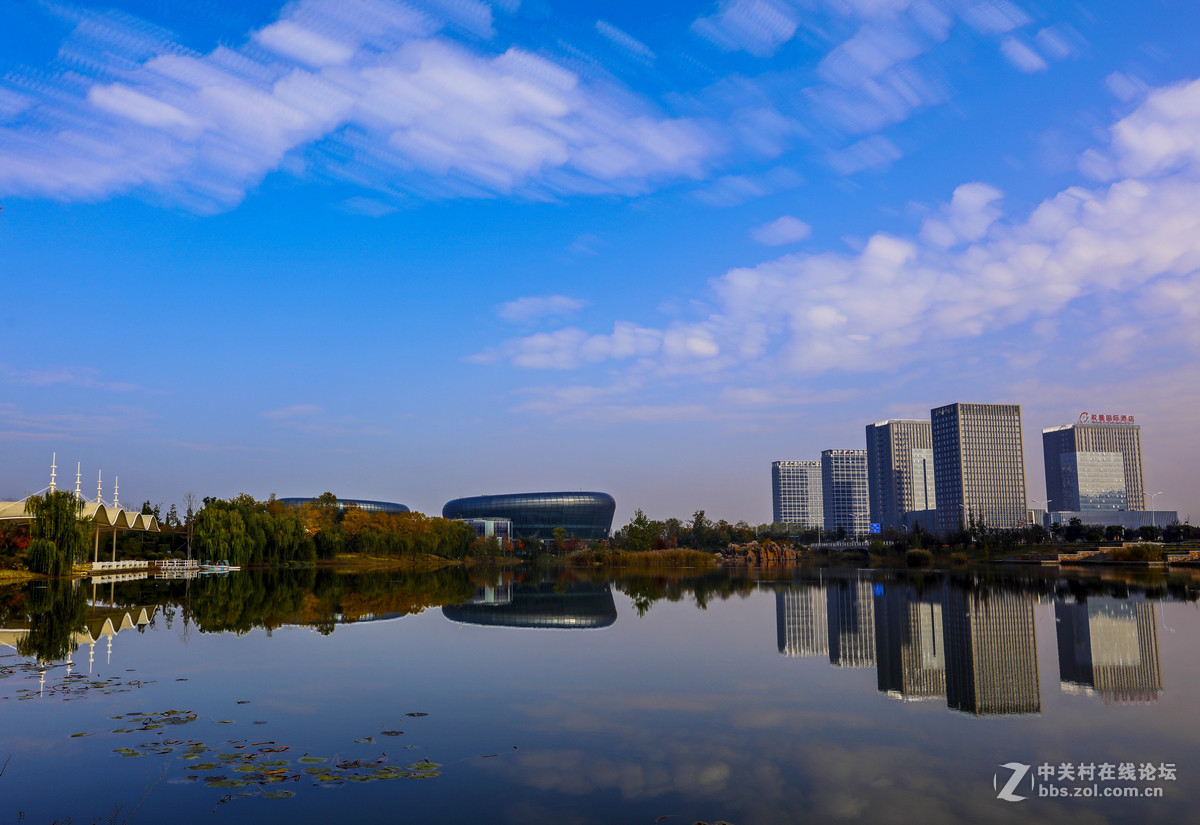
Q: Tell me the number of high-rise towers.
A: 5